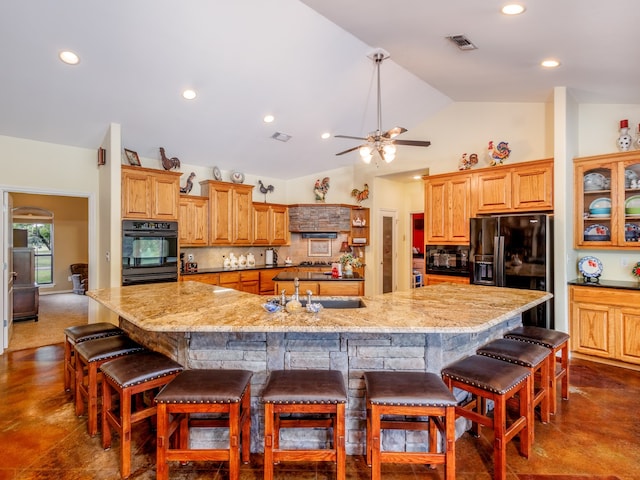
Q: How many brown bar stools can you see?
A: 9